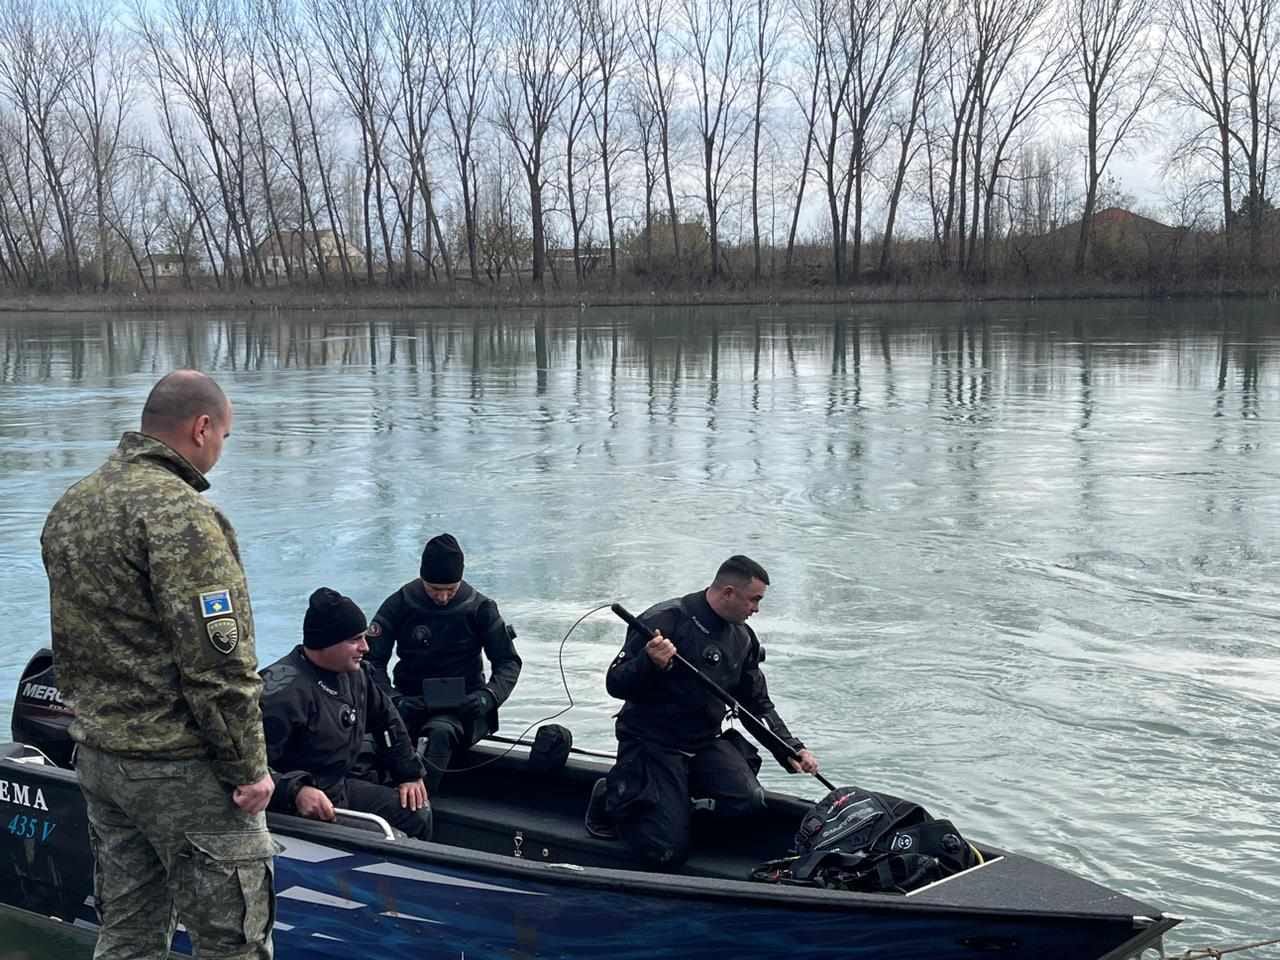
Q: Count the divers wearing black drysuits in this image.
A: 3